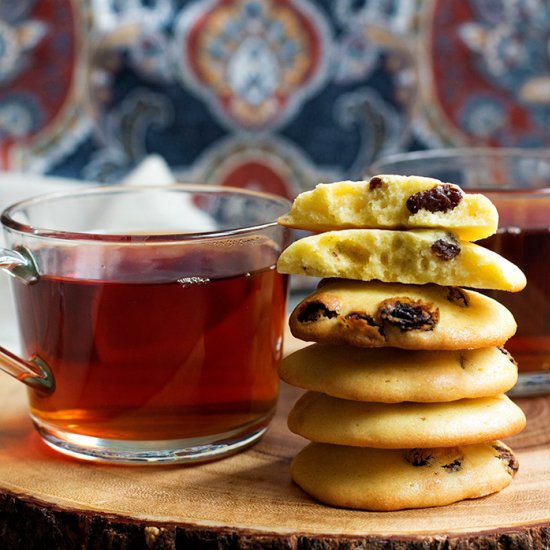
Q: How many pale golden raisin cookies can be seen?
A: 6